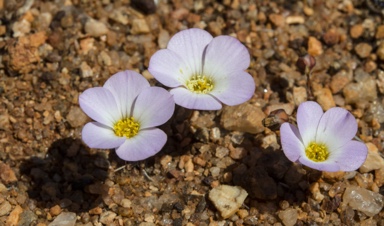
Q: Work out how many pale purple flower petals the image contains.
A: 15